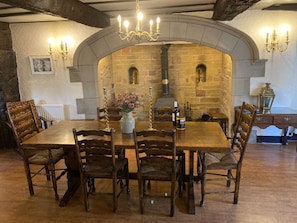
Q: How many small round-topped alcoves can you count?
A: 2